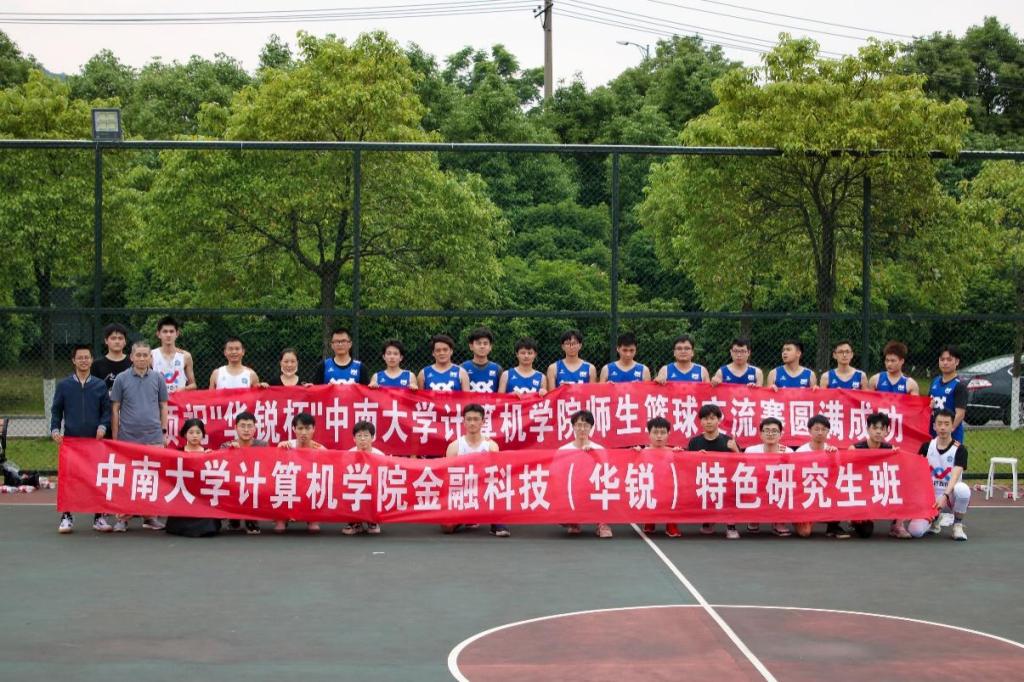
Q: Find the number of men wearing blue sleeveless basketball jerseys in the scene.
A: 13